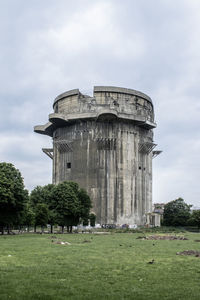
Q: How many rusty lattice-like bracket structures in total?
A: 5